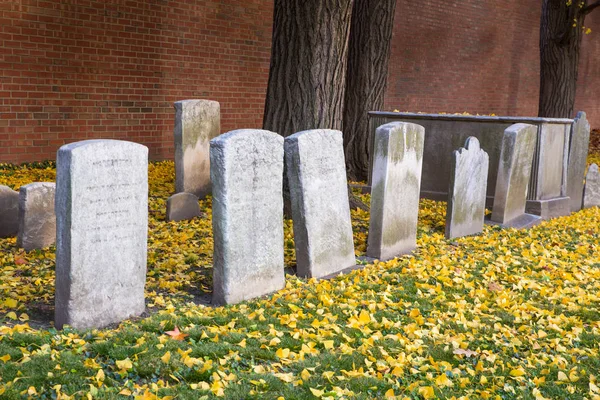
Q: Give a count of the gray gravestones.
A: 12